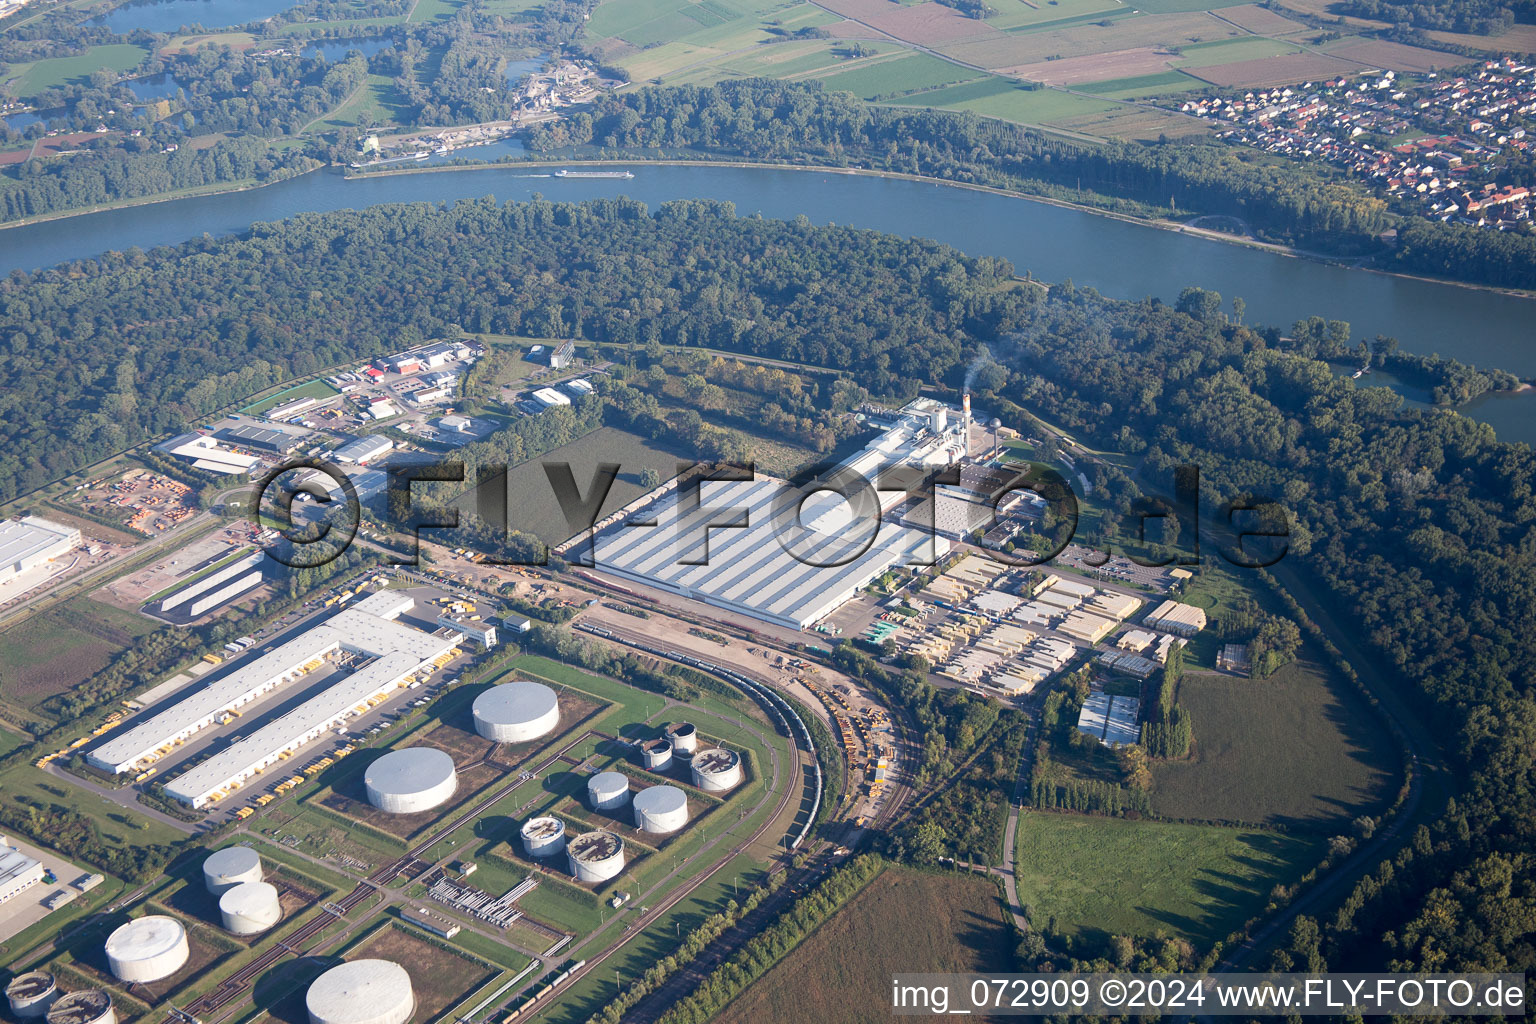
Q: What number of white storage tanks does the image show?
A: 15